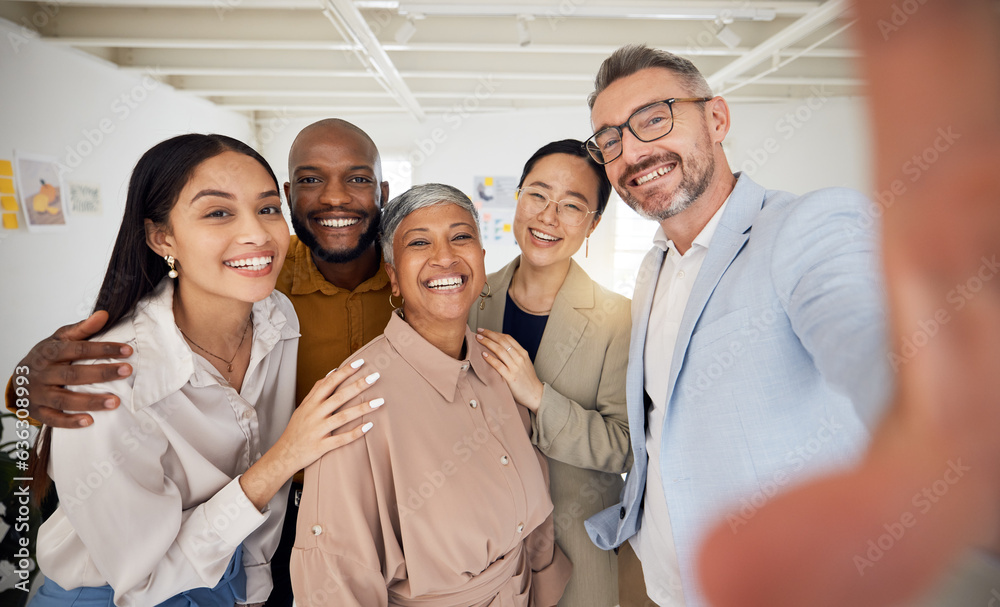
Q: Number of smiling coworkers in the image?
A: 5